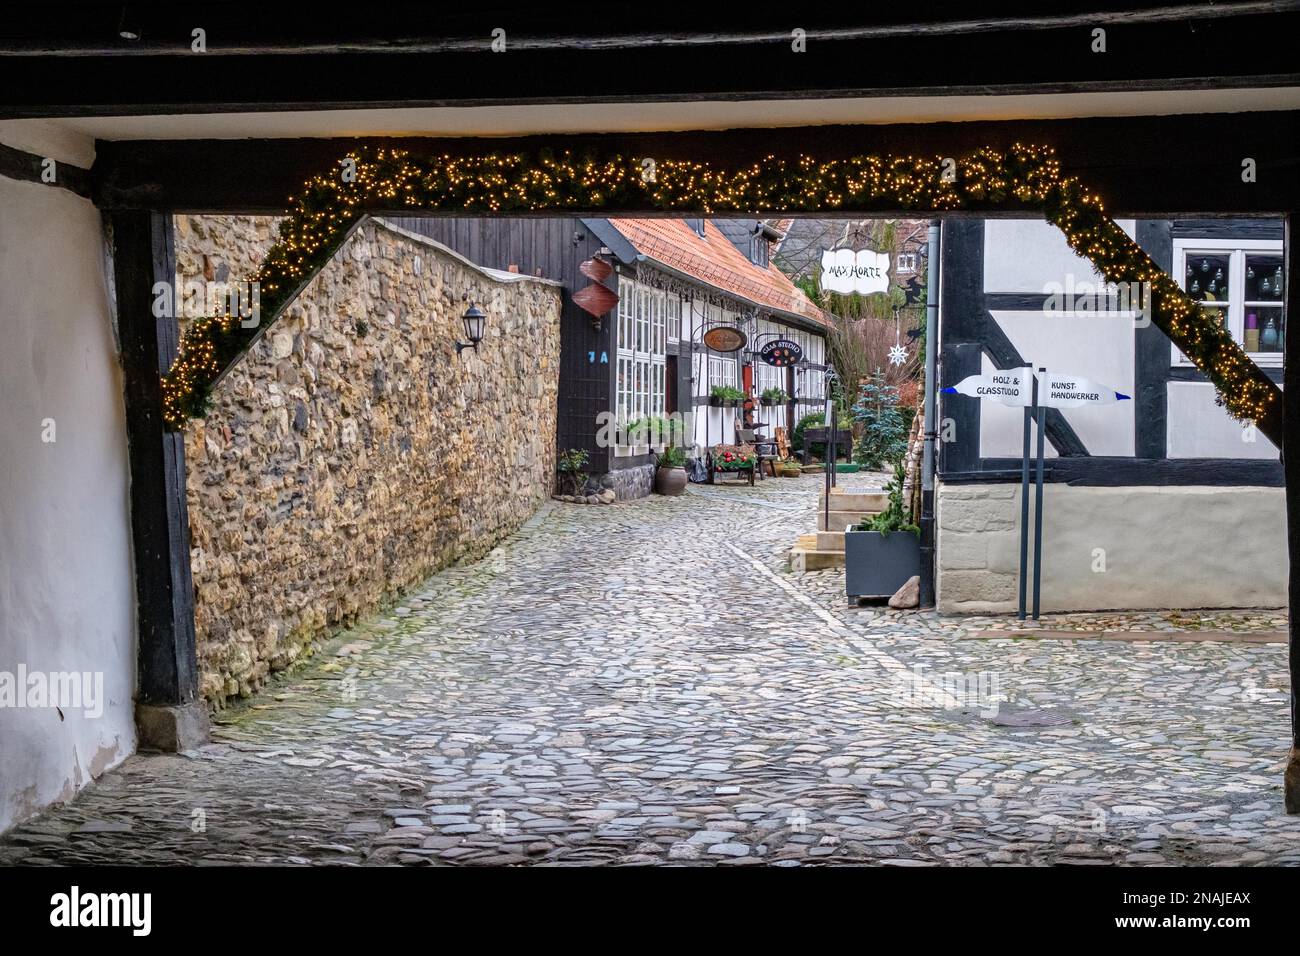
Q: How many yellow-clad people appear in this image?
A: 0